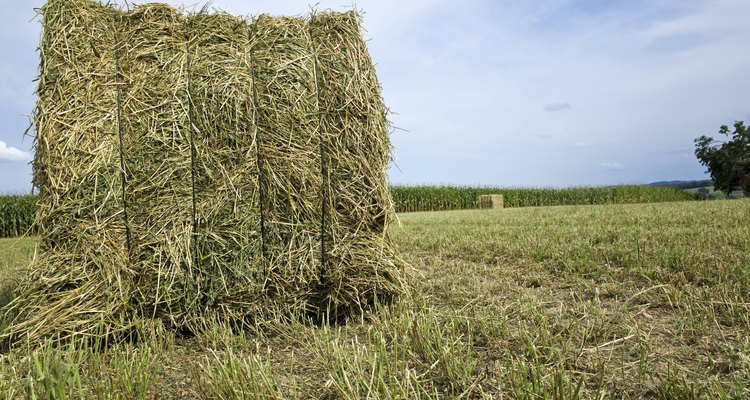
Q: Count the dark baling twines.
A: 4